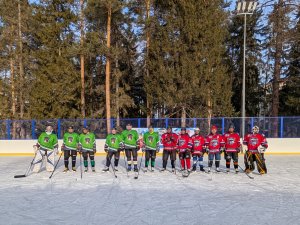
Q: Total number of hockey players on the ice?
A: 12